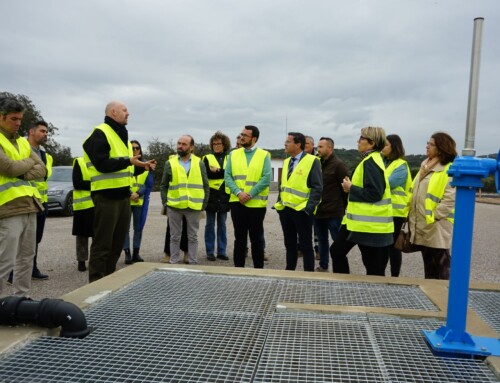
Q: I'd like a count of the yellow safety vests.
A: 12